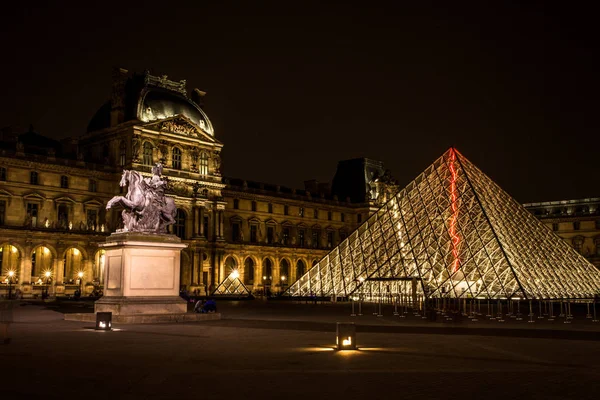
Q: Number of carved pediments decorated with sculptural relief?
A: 1